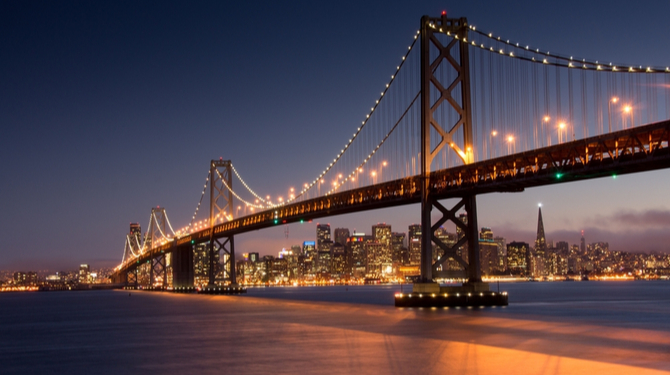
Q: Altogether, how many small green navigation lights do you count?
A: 5